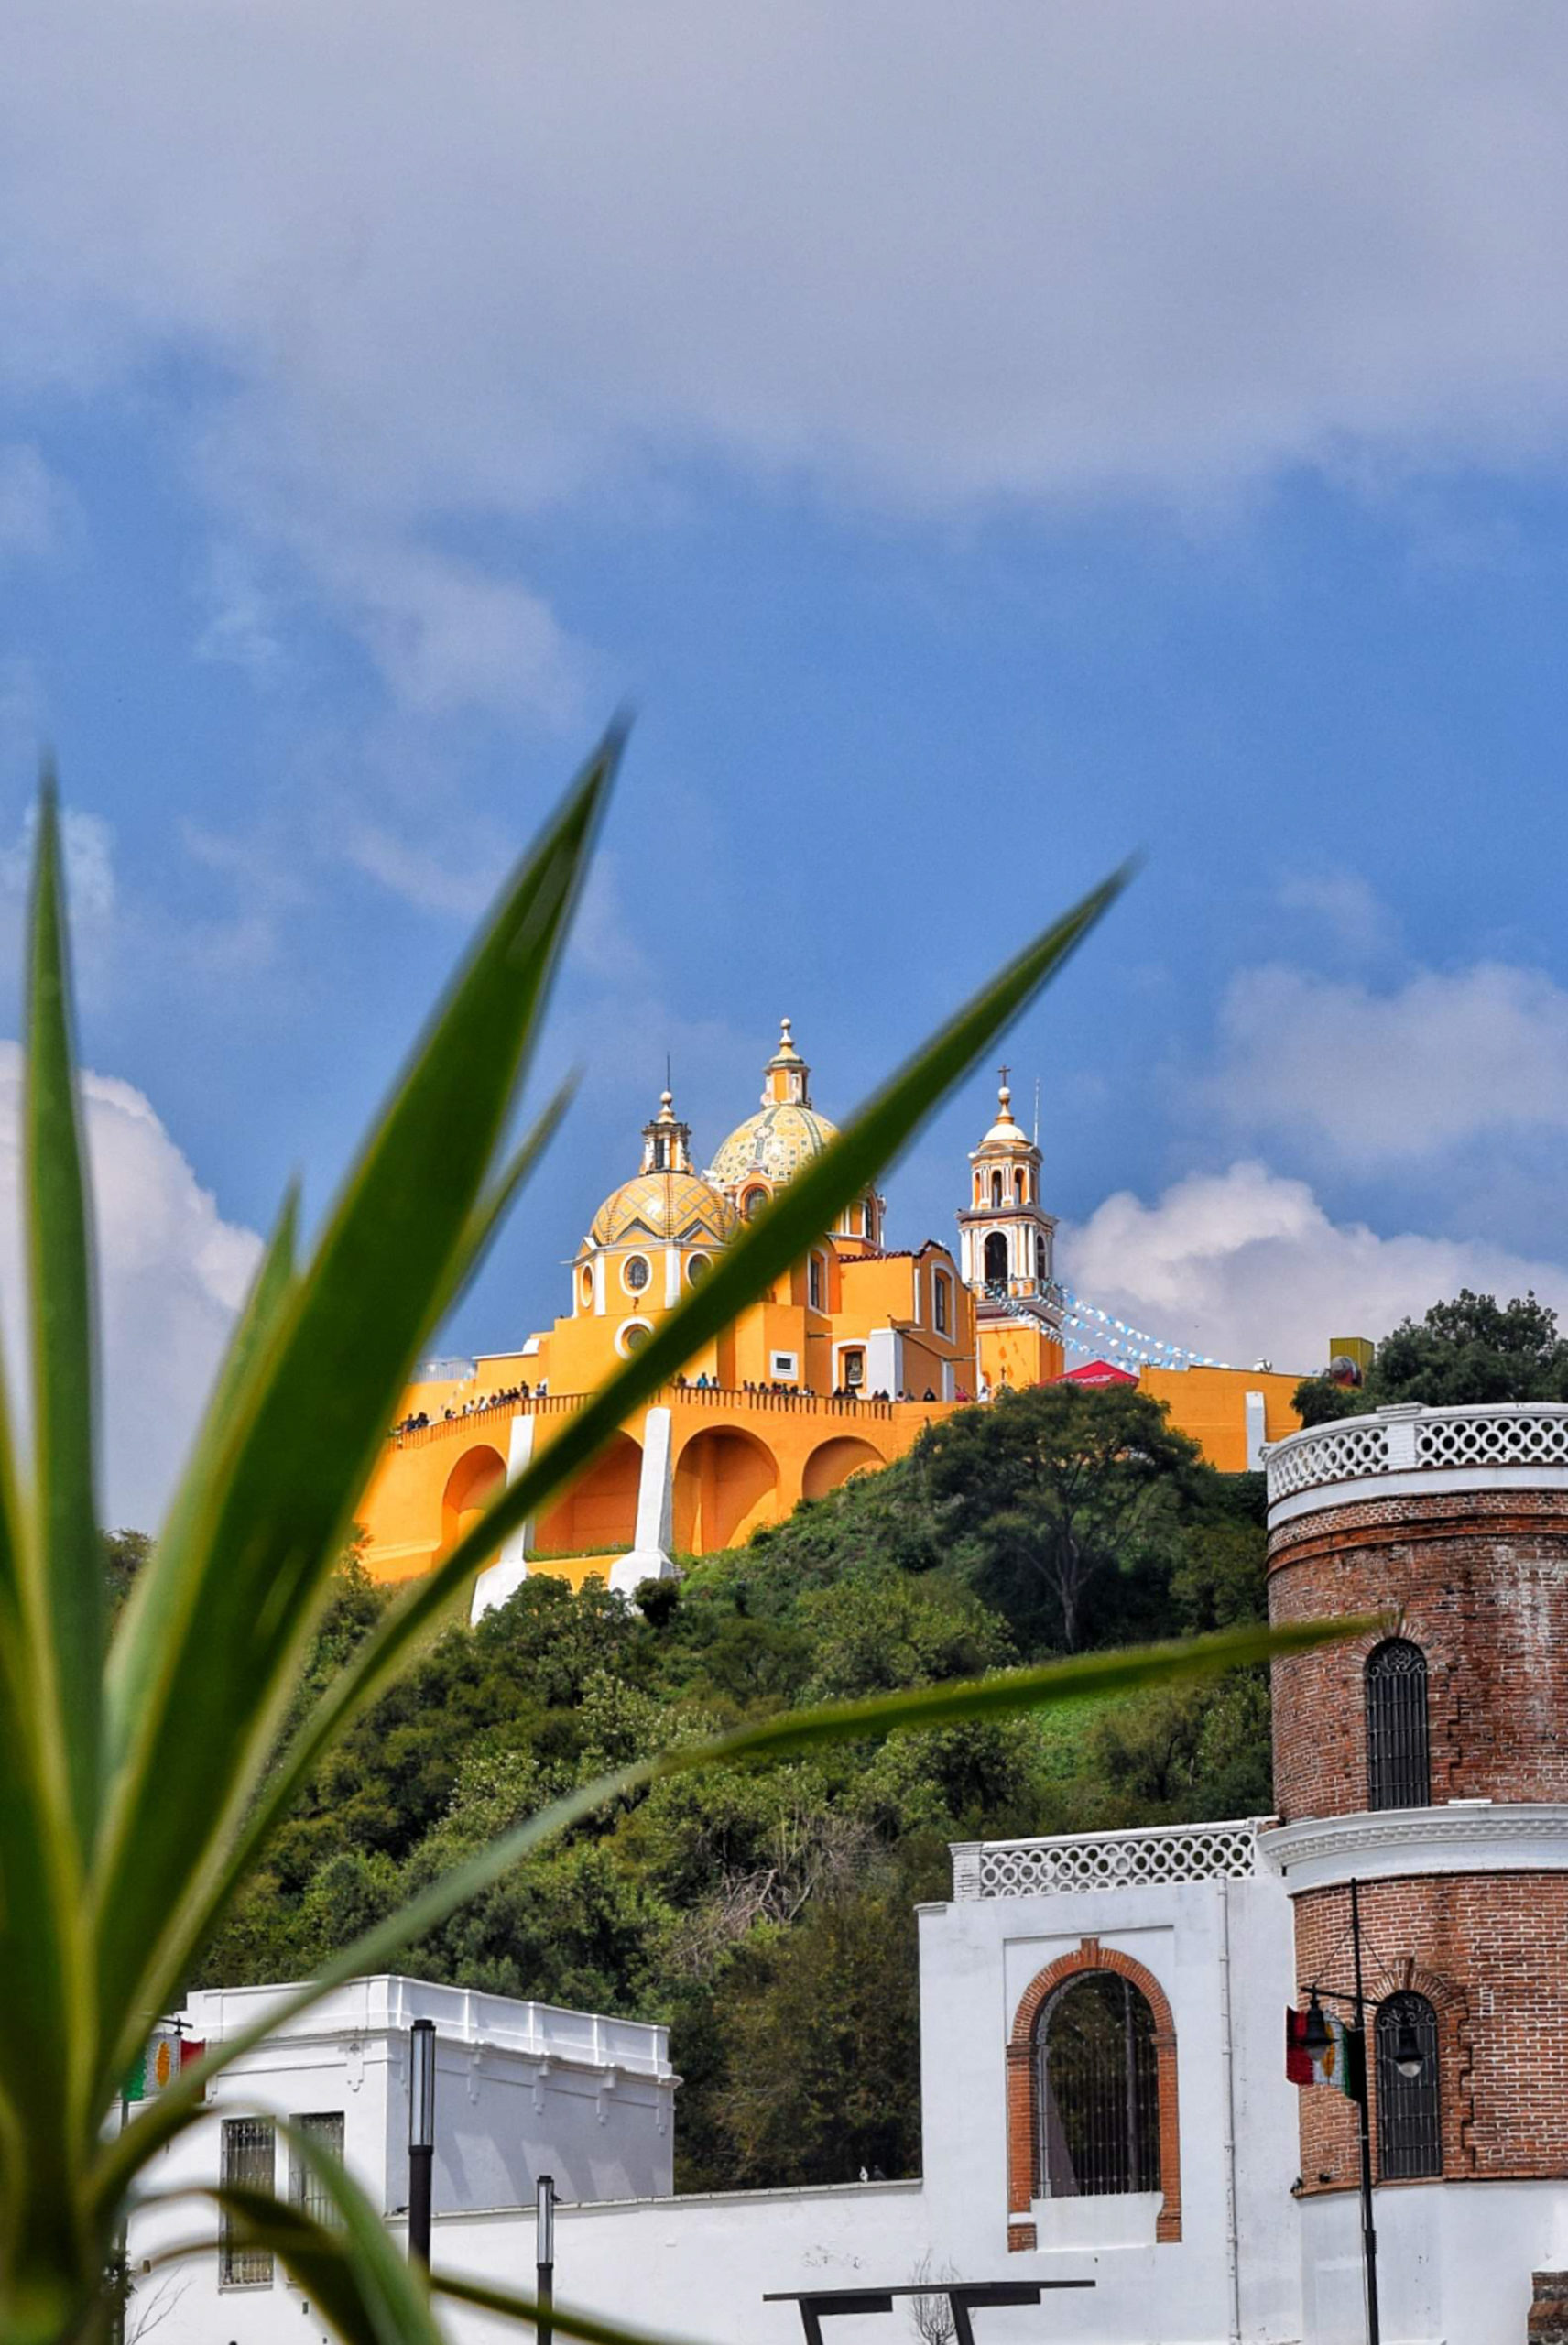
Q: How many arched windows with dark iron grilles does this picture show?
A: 3